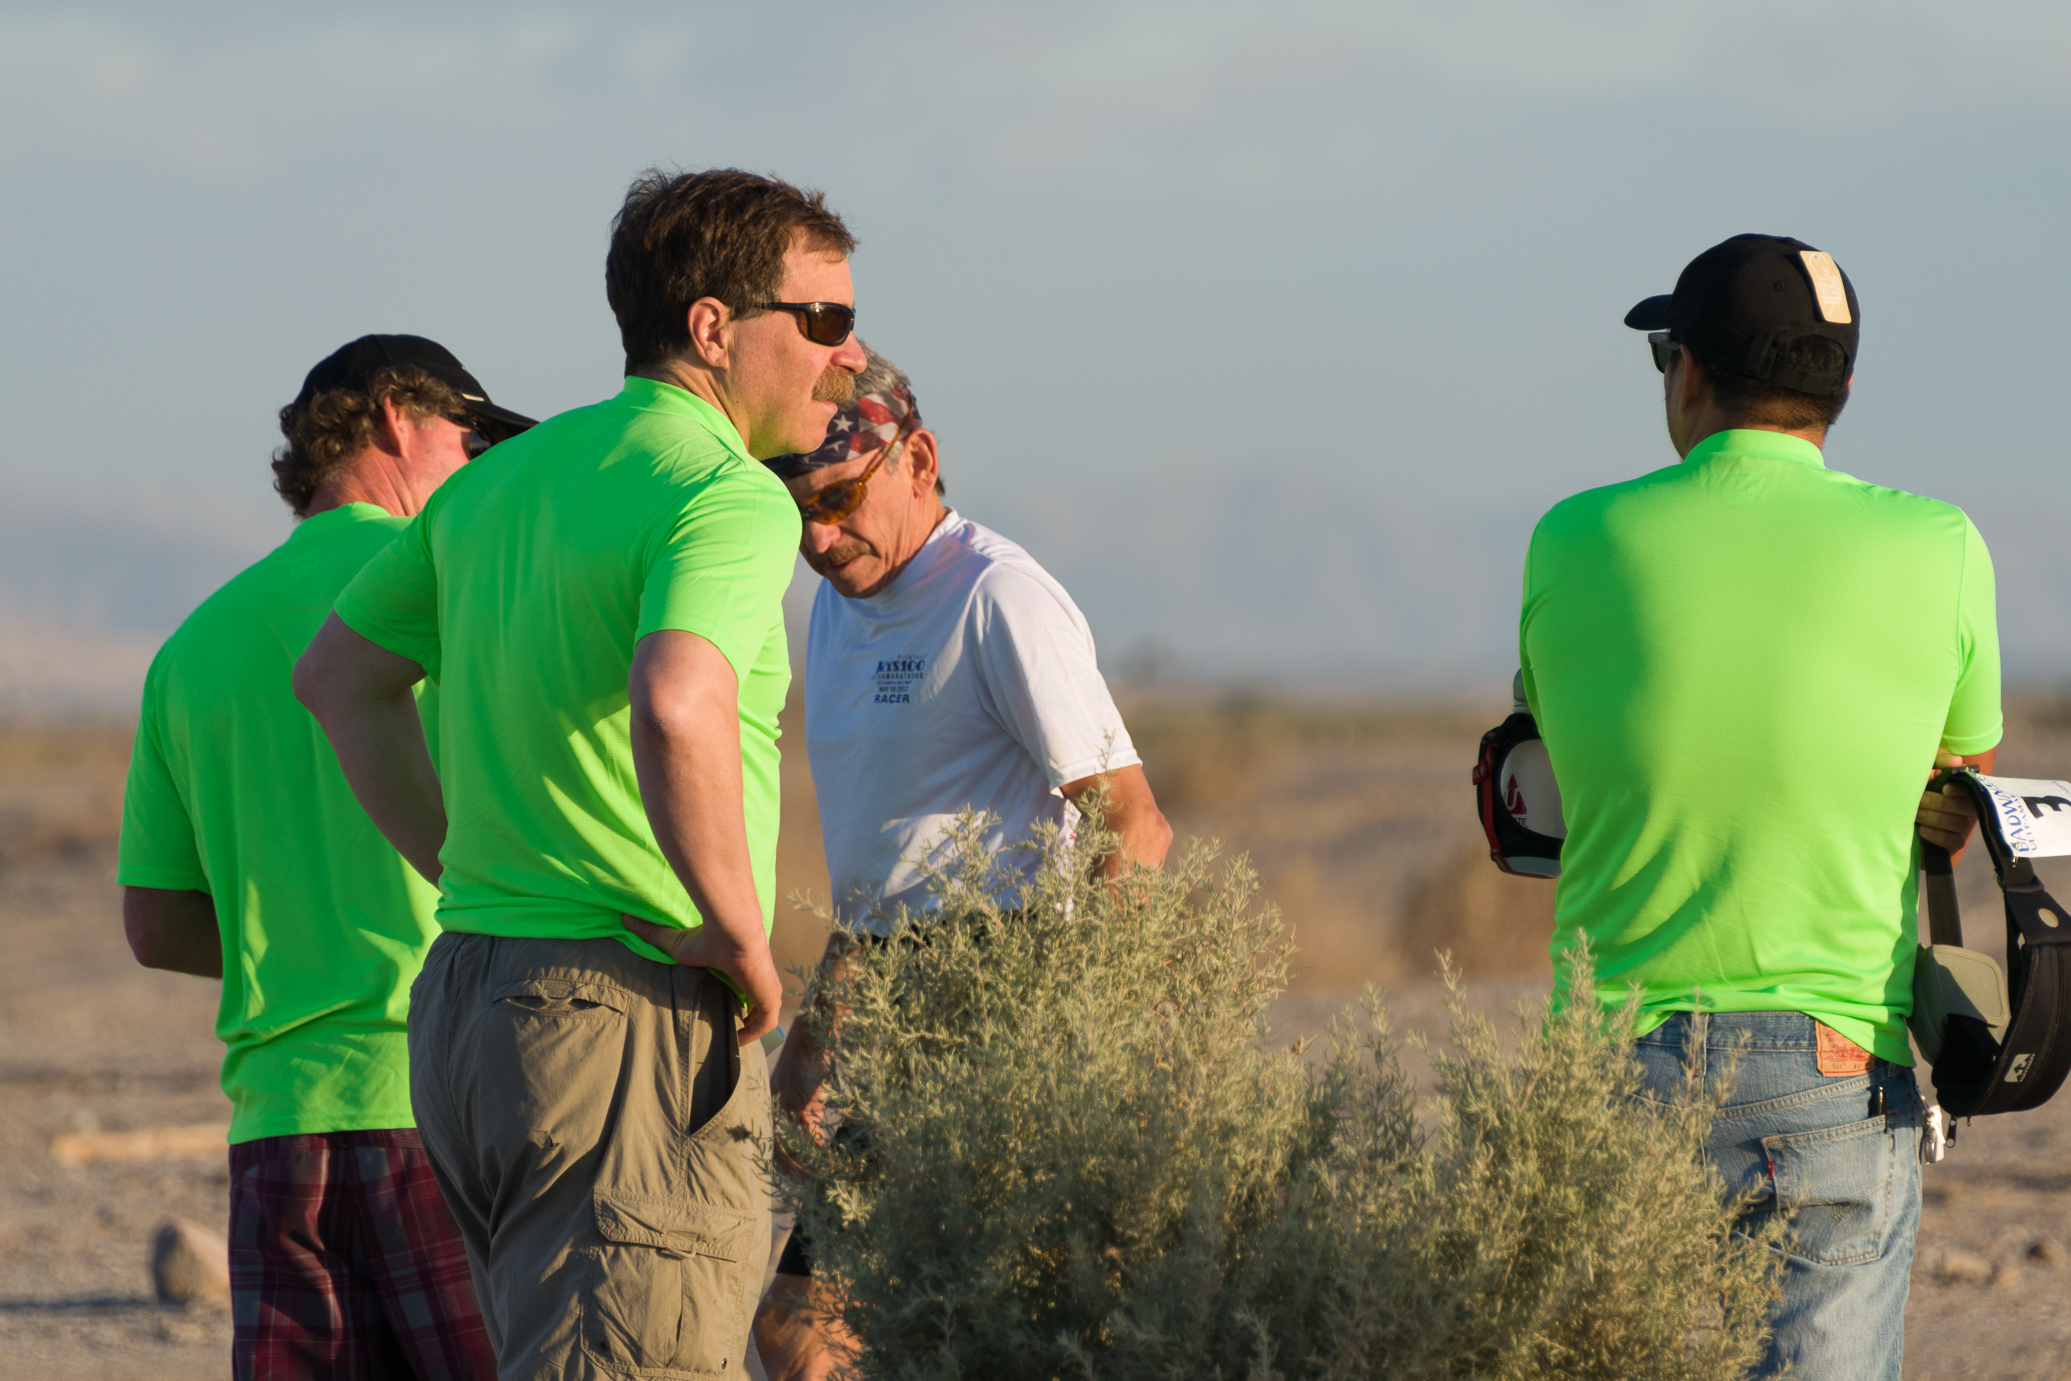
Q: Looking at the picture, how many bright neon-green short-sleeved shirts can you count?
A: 3